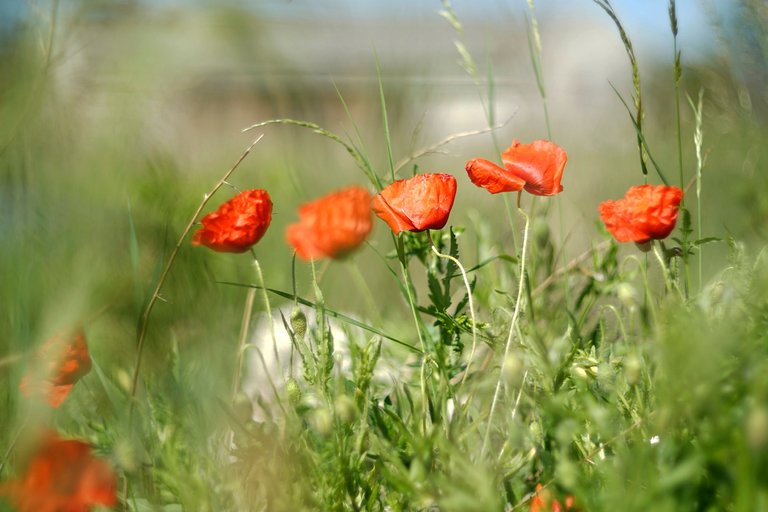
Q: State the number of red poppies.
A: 8